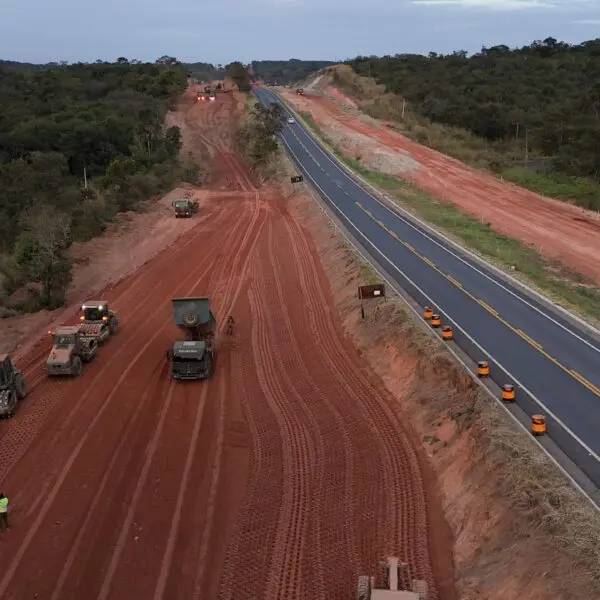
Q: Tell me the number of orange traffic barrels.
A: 6